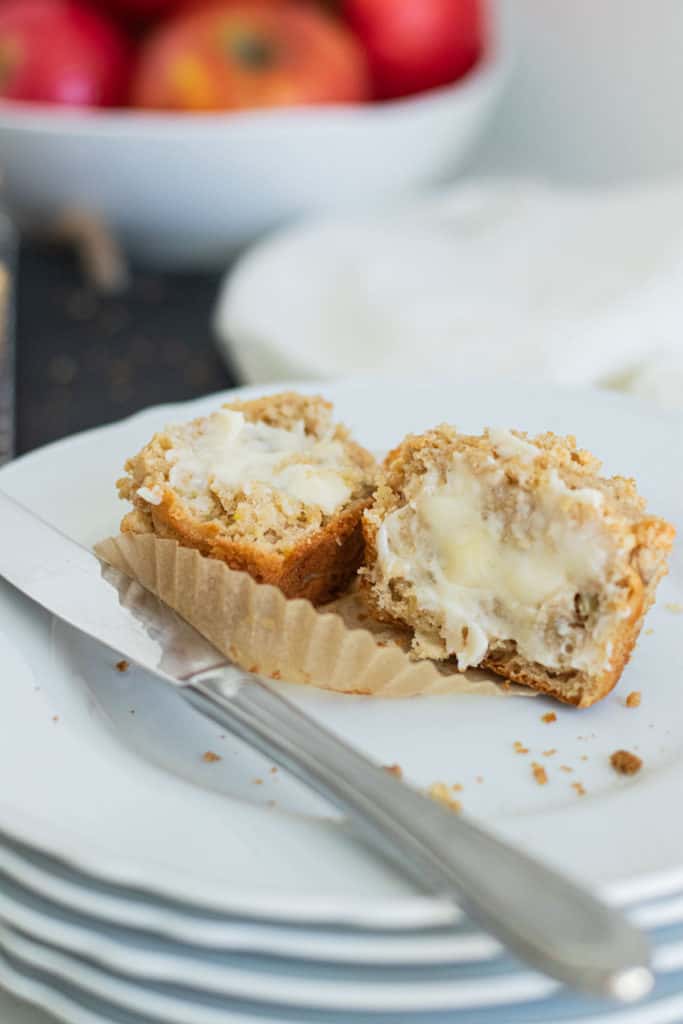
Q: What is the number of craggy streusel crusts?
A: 2